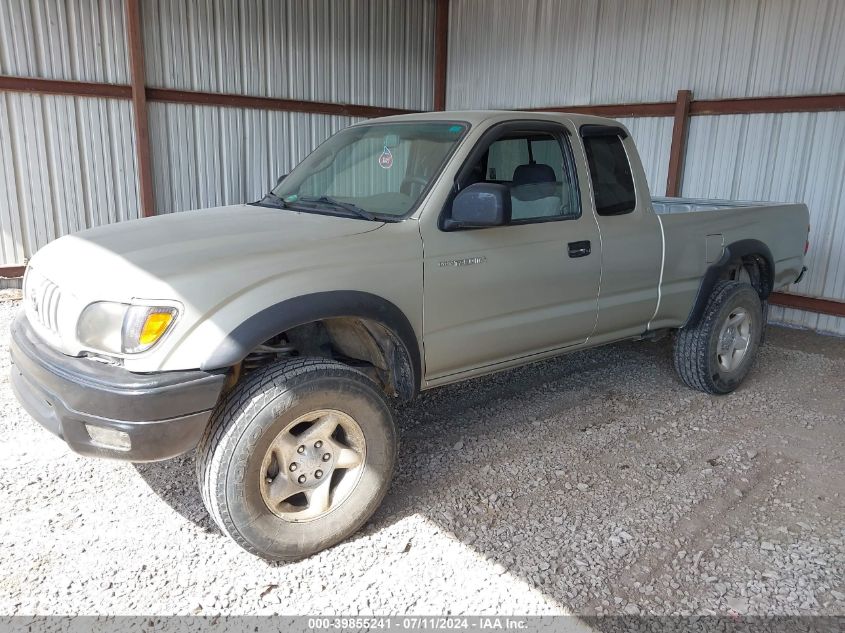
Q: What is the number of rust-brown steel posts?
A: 3